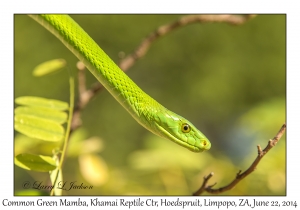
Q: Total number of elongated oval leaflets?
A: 5